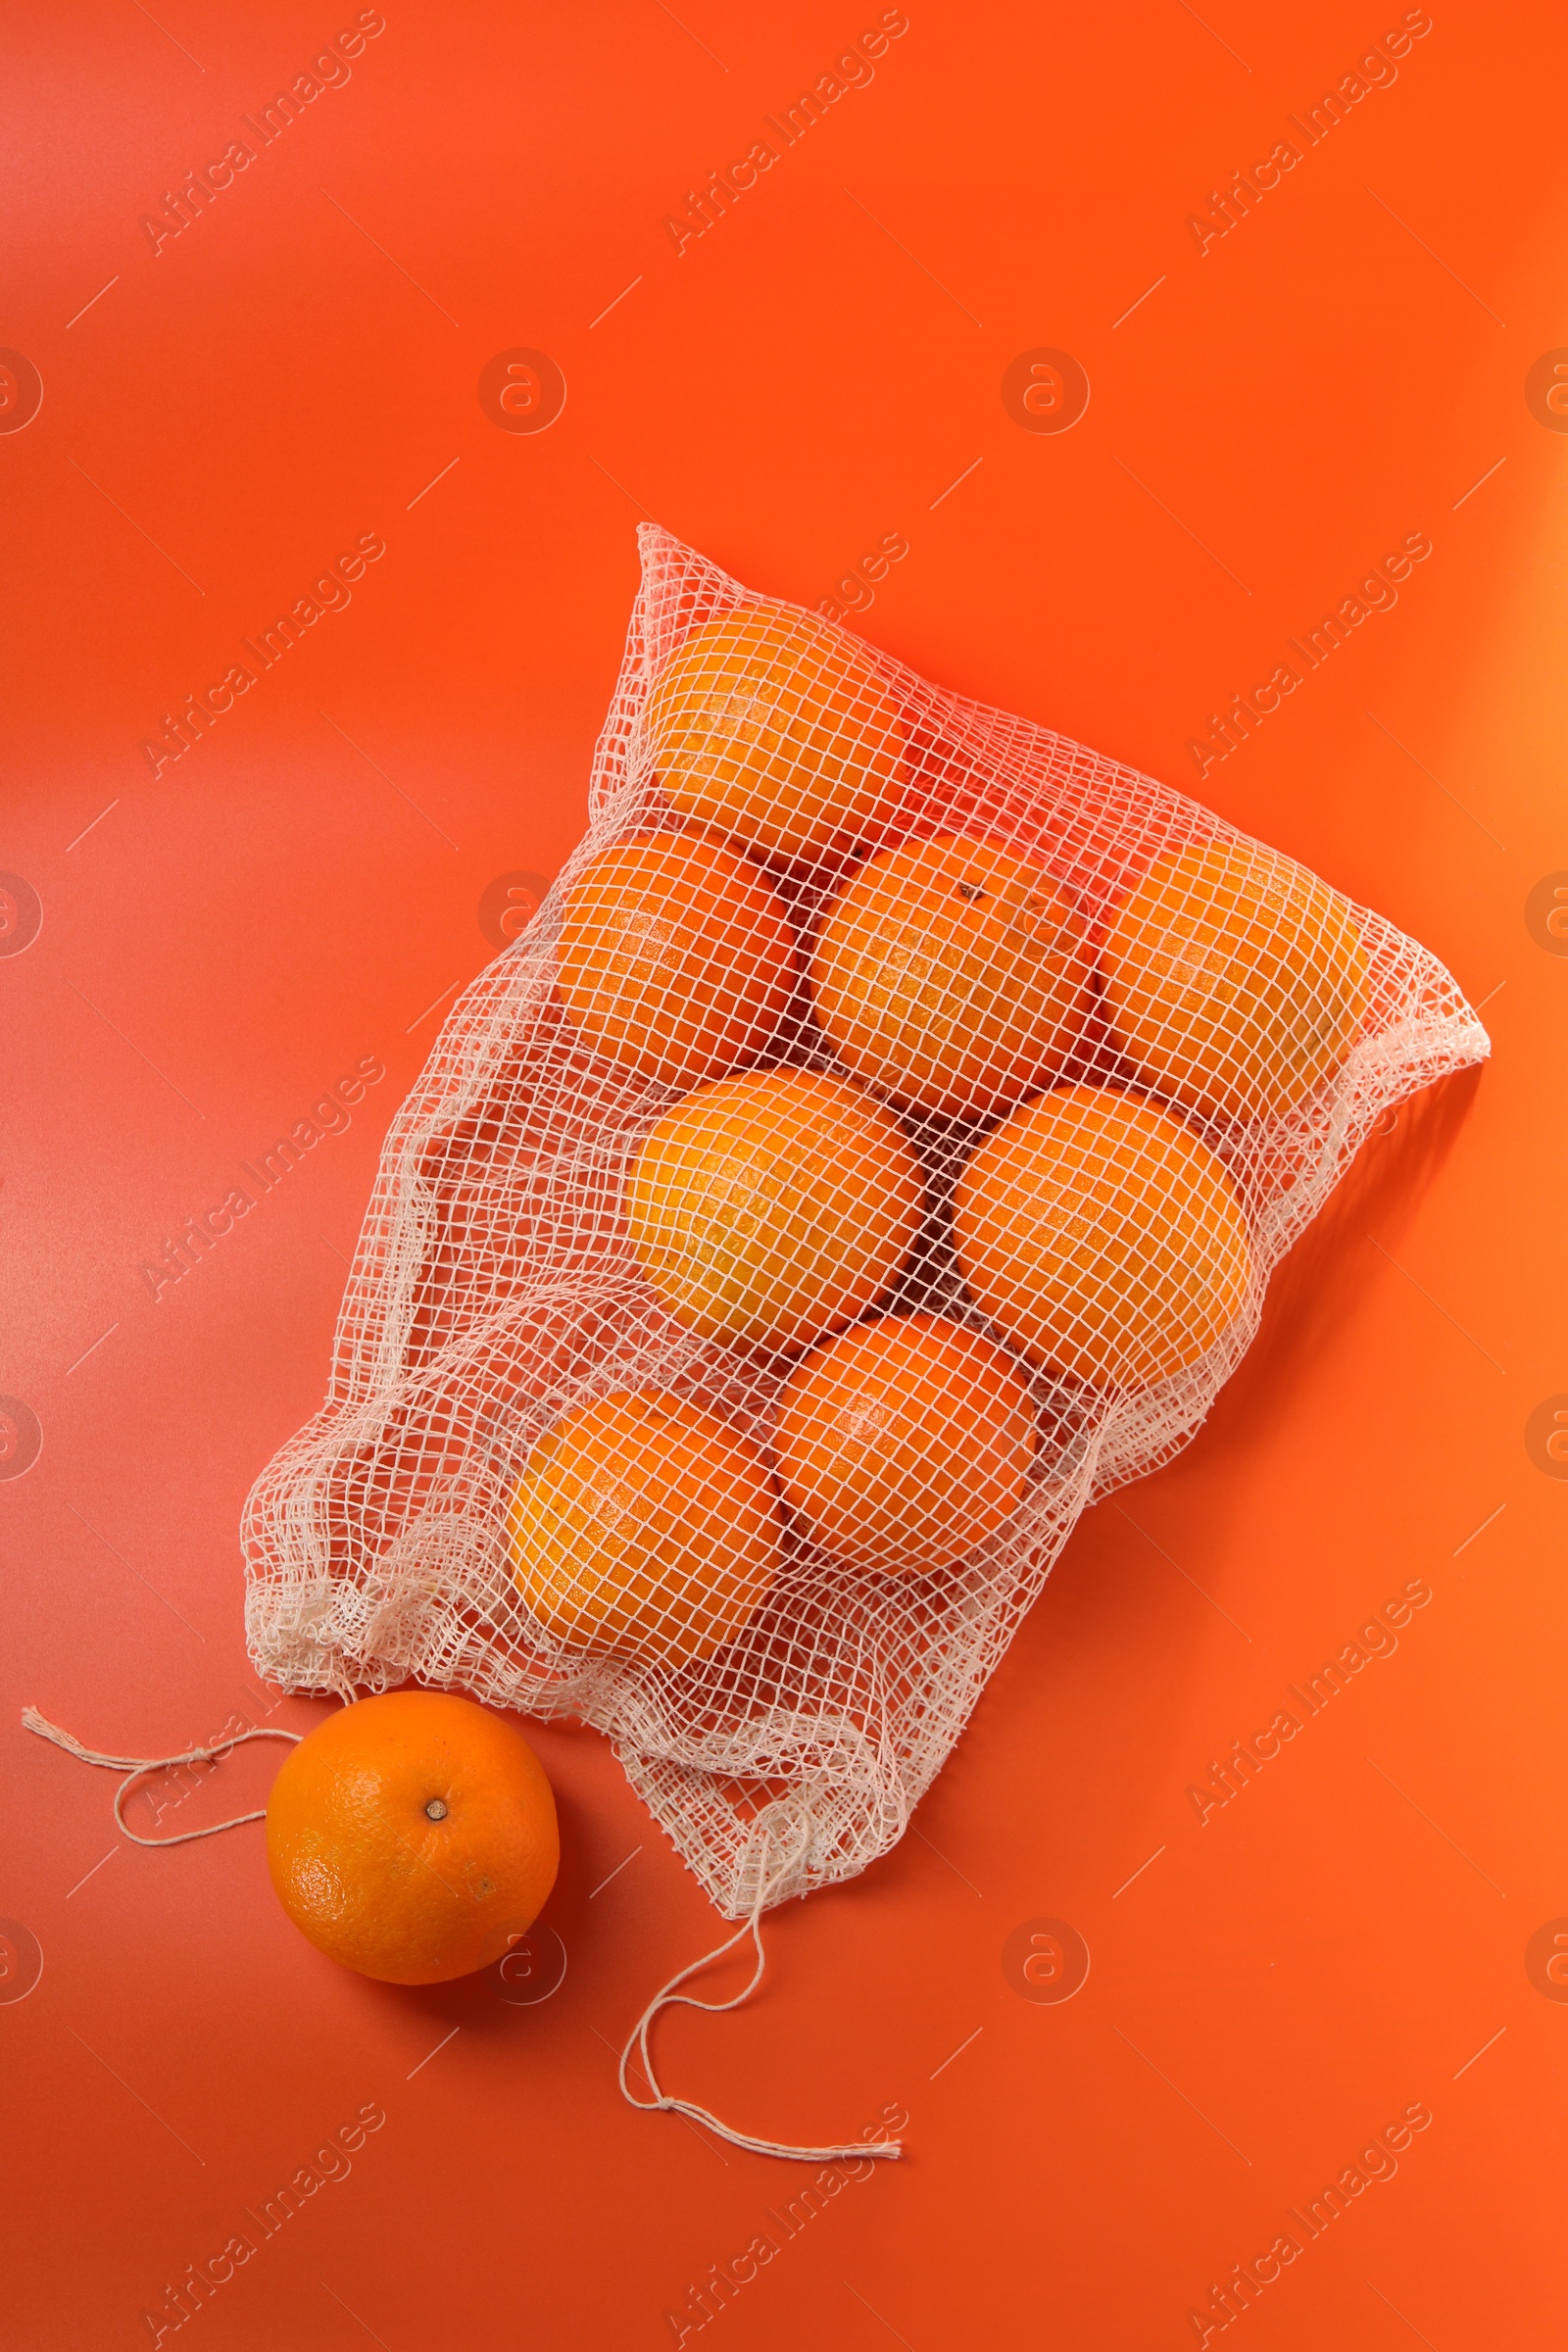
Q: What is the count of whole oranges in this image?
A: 9